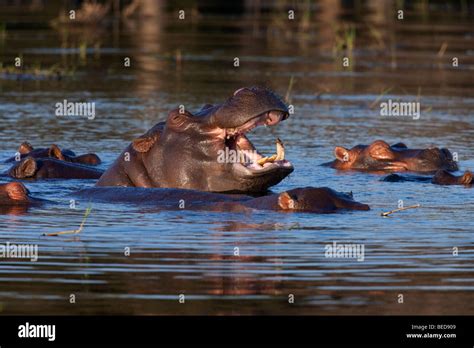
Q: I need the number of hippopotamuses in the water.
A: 7